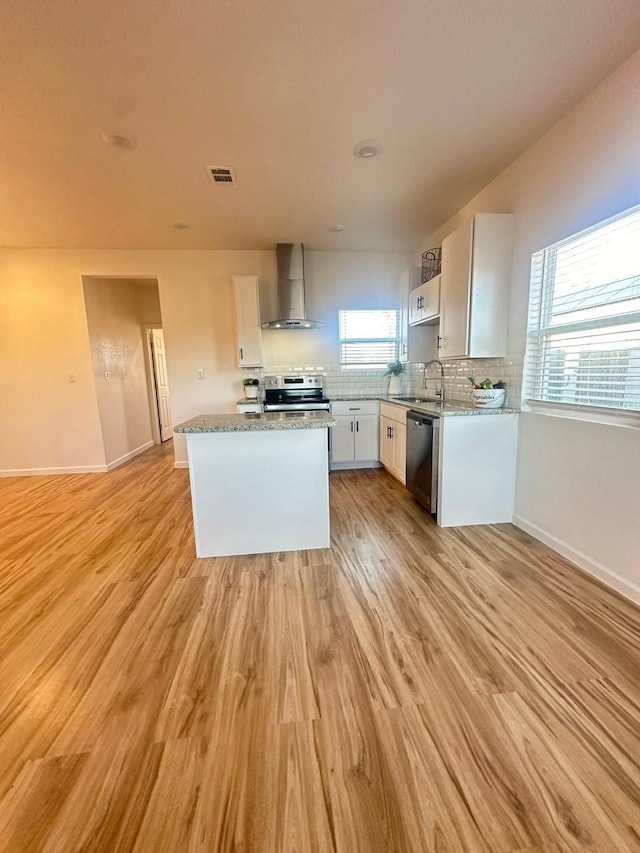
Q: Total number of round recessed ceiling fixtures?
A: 4